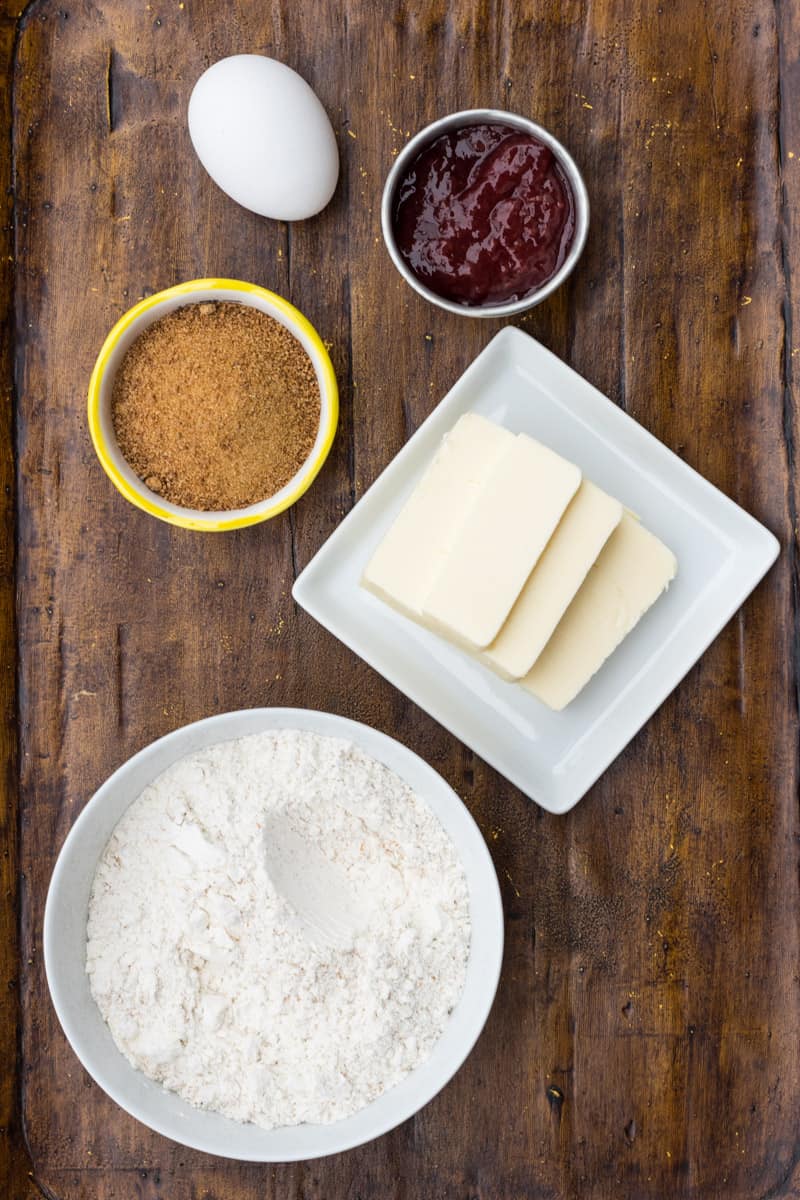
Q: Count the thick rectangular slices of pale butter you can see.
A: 4